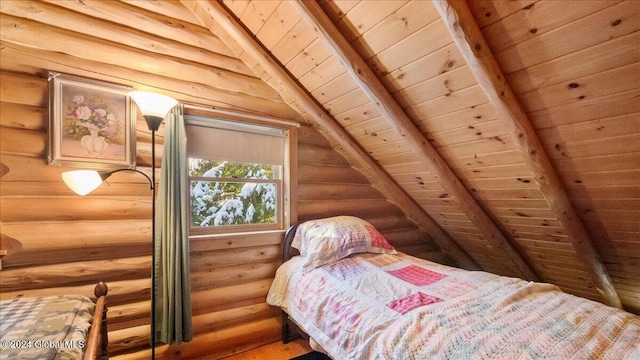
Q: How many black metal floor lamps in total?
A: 1